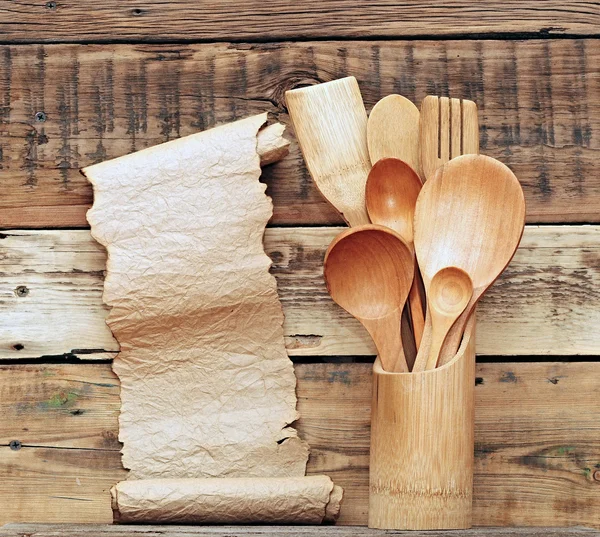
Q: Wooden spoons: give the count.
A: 5